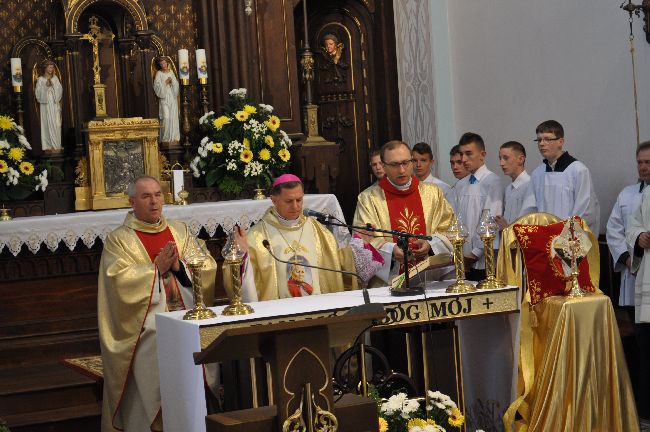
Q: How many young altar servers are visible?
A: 6